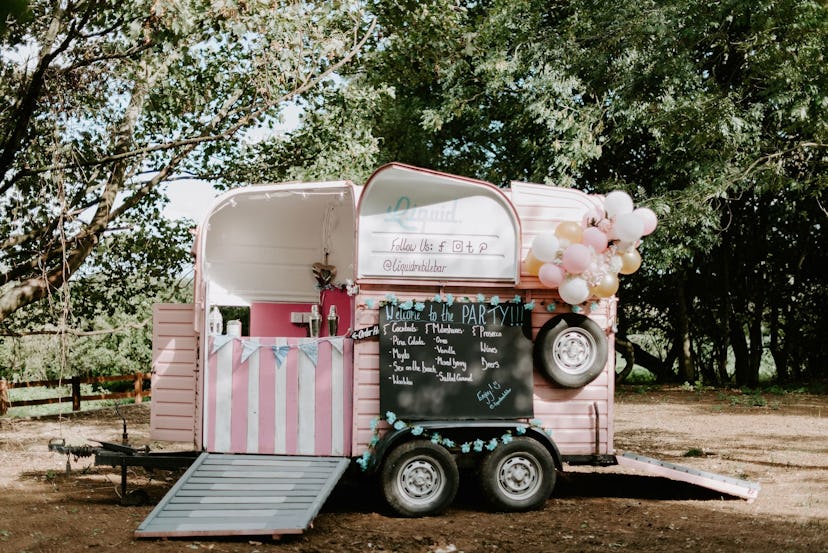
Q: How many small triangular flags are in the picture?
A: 5